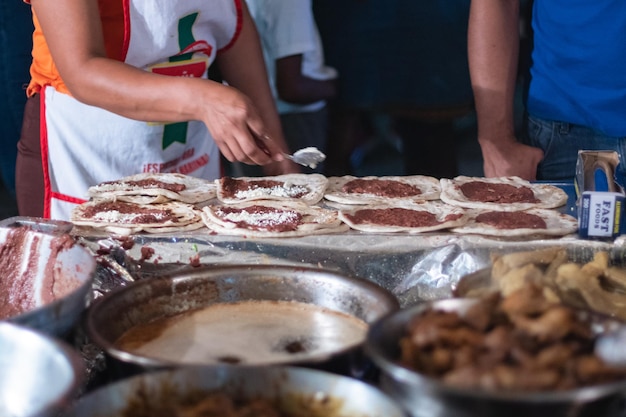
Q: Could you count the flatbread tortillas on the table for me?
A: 8